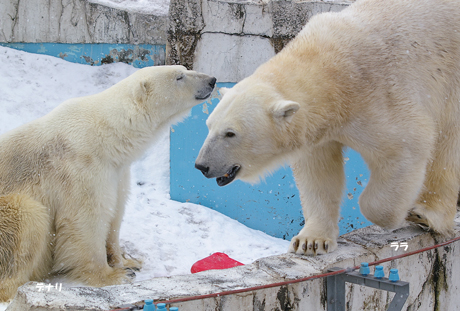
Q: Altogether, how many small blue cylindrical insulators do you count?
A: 6